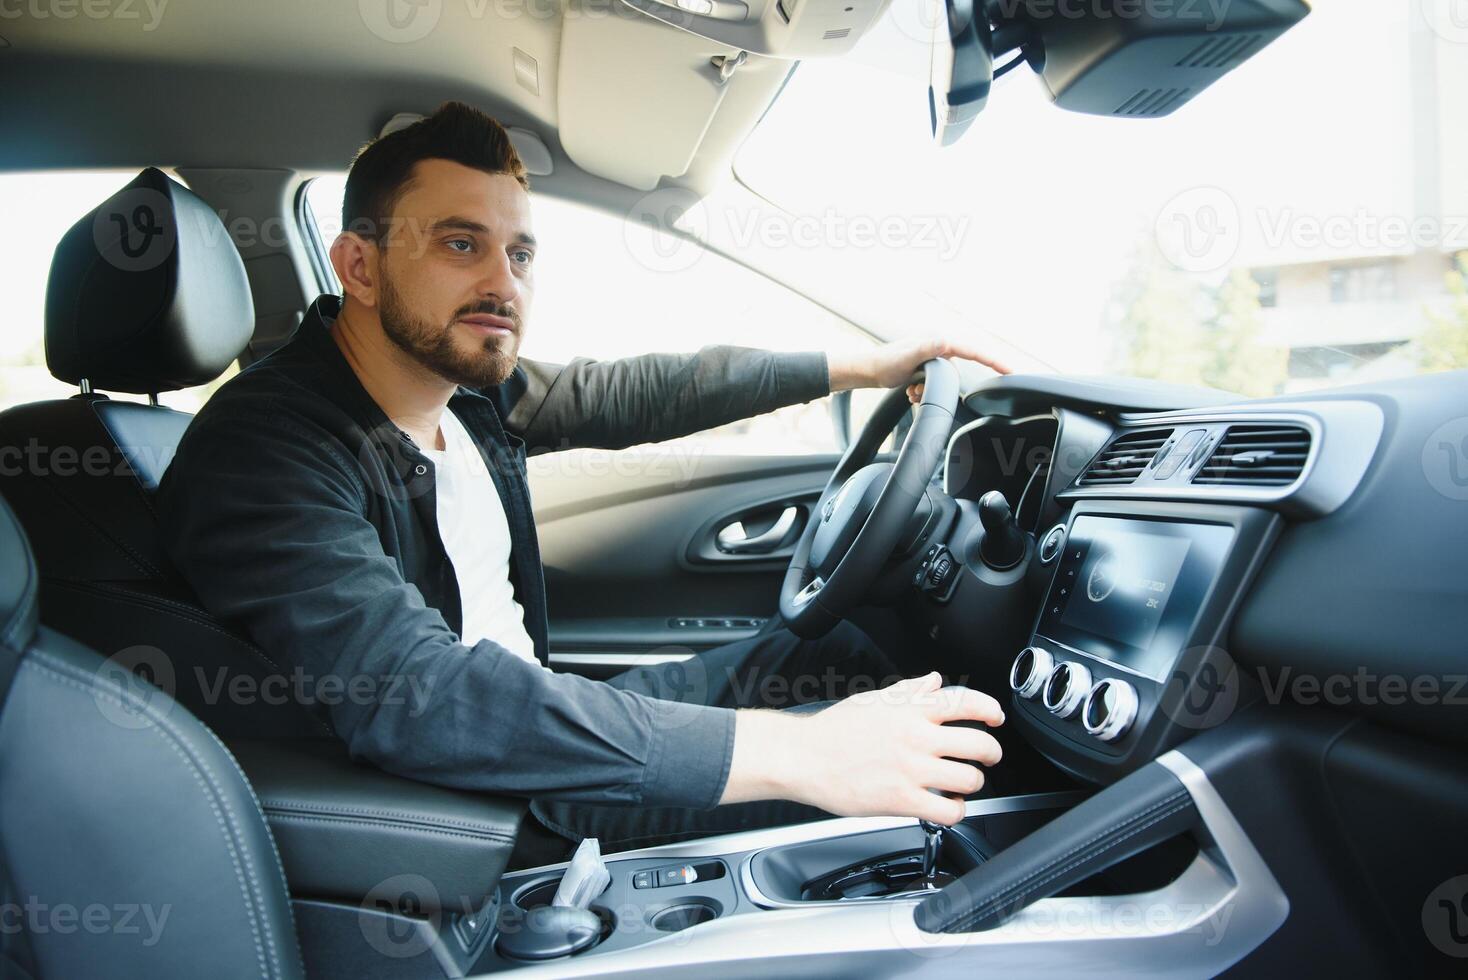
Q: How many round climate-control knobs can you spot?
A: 3